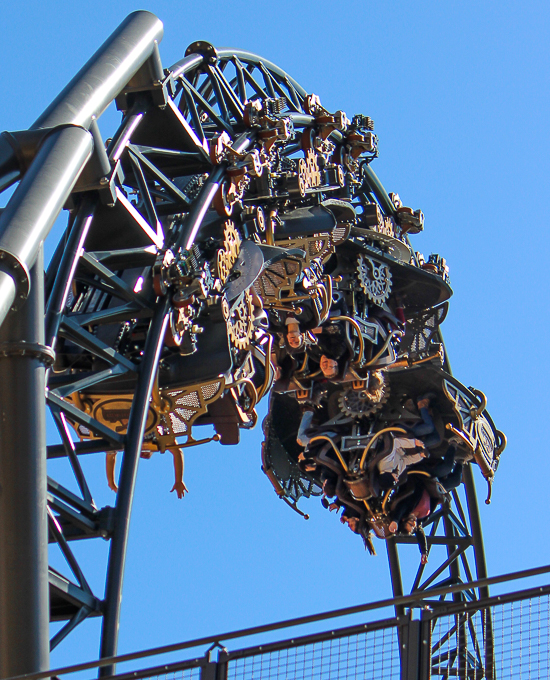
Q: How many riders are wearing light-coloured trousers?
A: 1